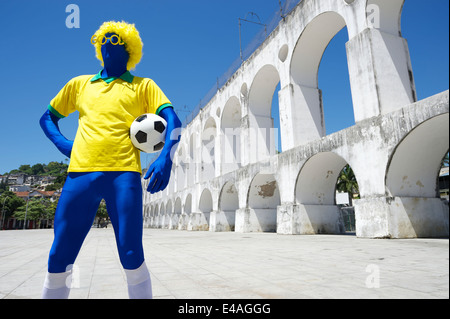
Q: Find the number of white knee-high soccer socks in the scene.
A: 2